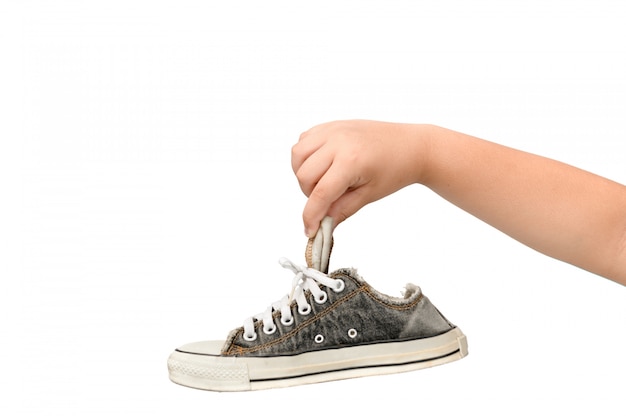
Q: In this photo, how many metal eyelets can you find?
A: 8